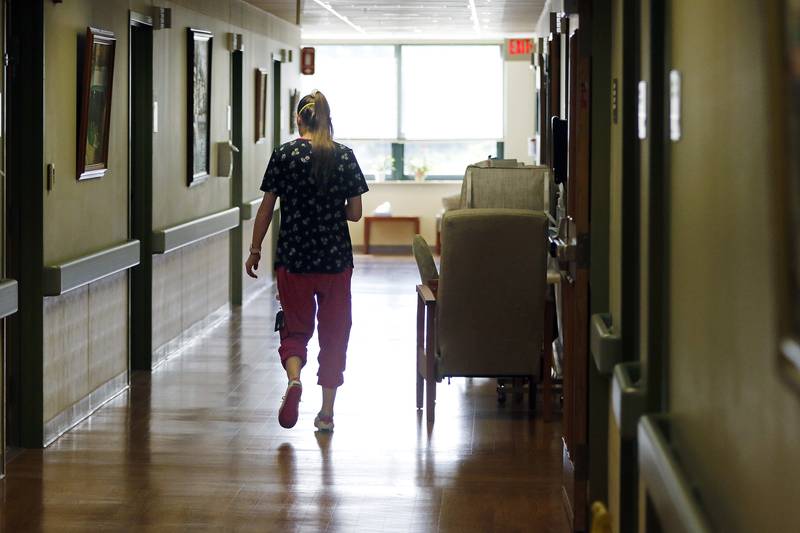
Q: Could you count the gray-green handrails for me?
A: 7